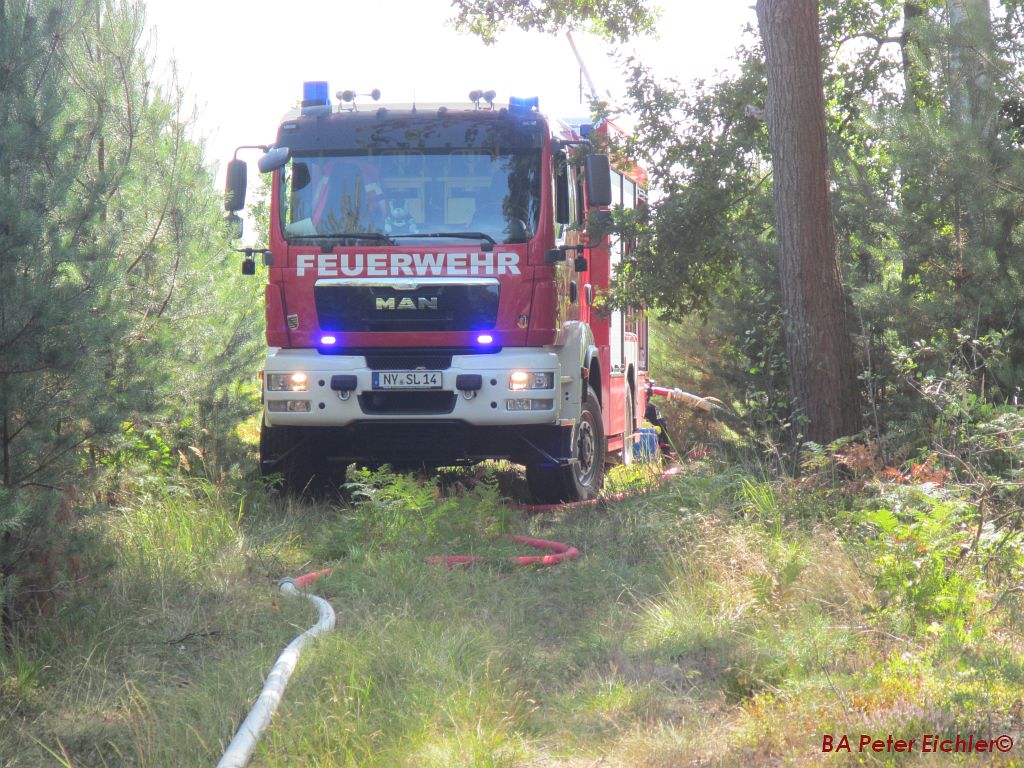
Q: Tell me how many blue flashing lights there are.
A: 4